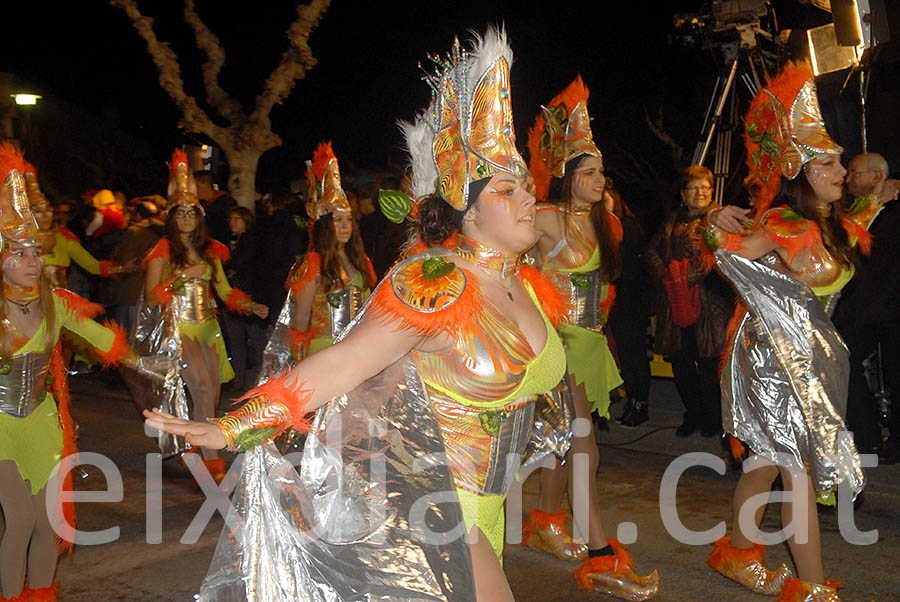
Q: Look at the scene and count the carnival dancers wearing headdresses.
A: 7